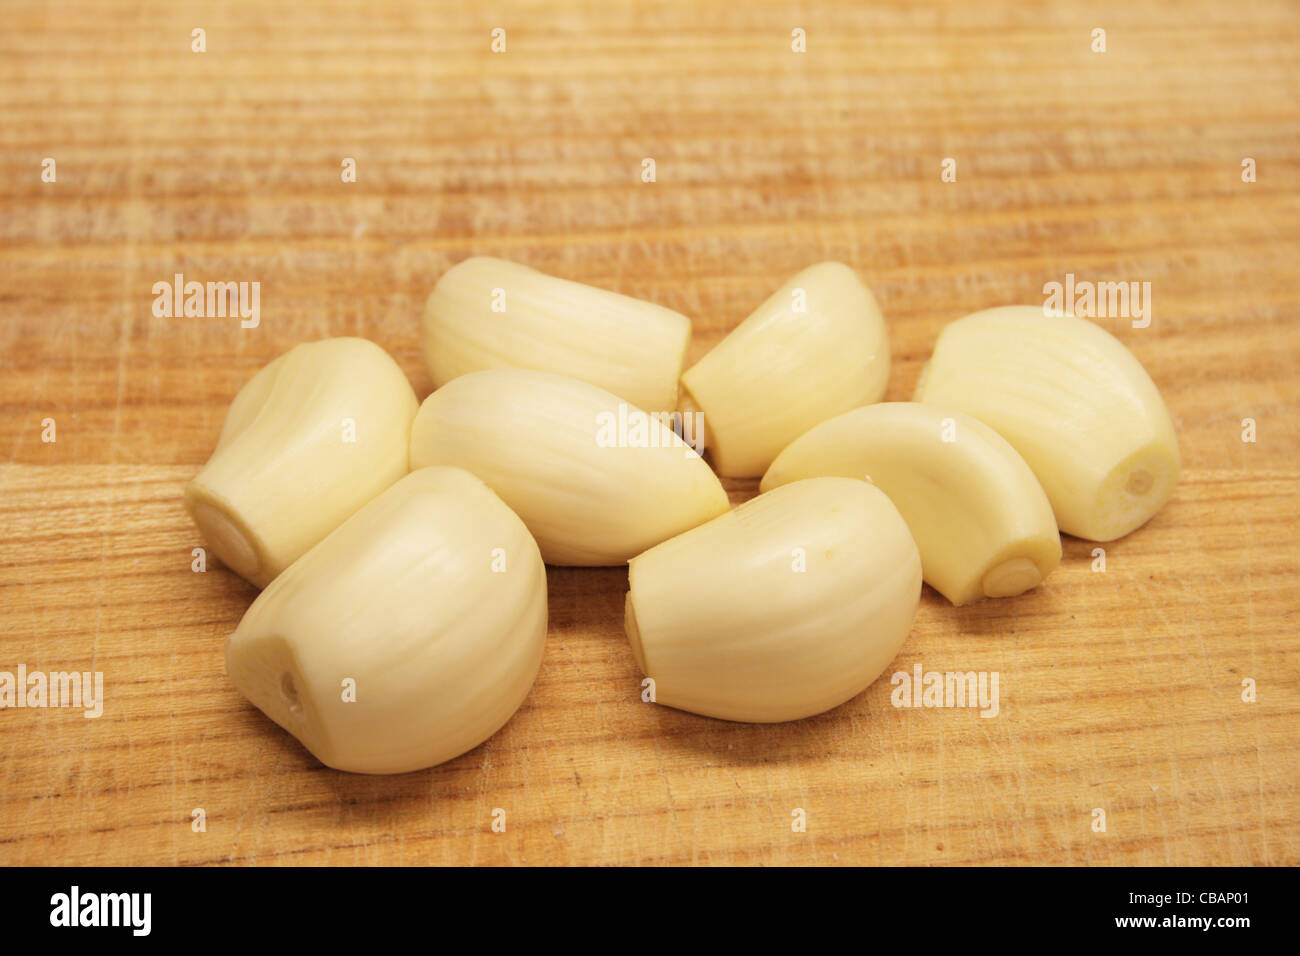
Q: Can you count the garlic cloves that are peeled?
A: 8